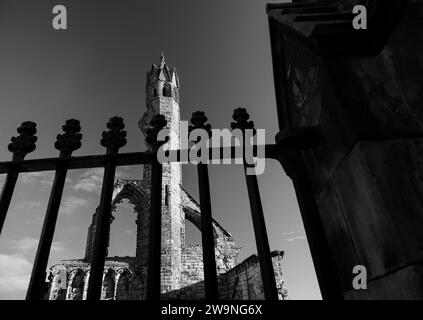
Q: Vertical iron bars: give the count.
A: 6